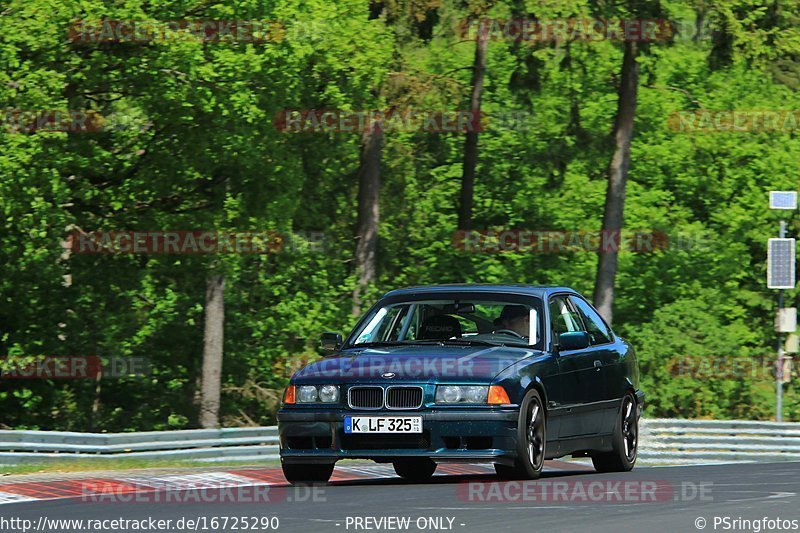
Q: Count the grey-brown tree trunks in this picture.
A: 4